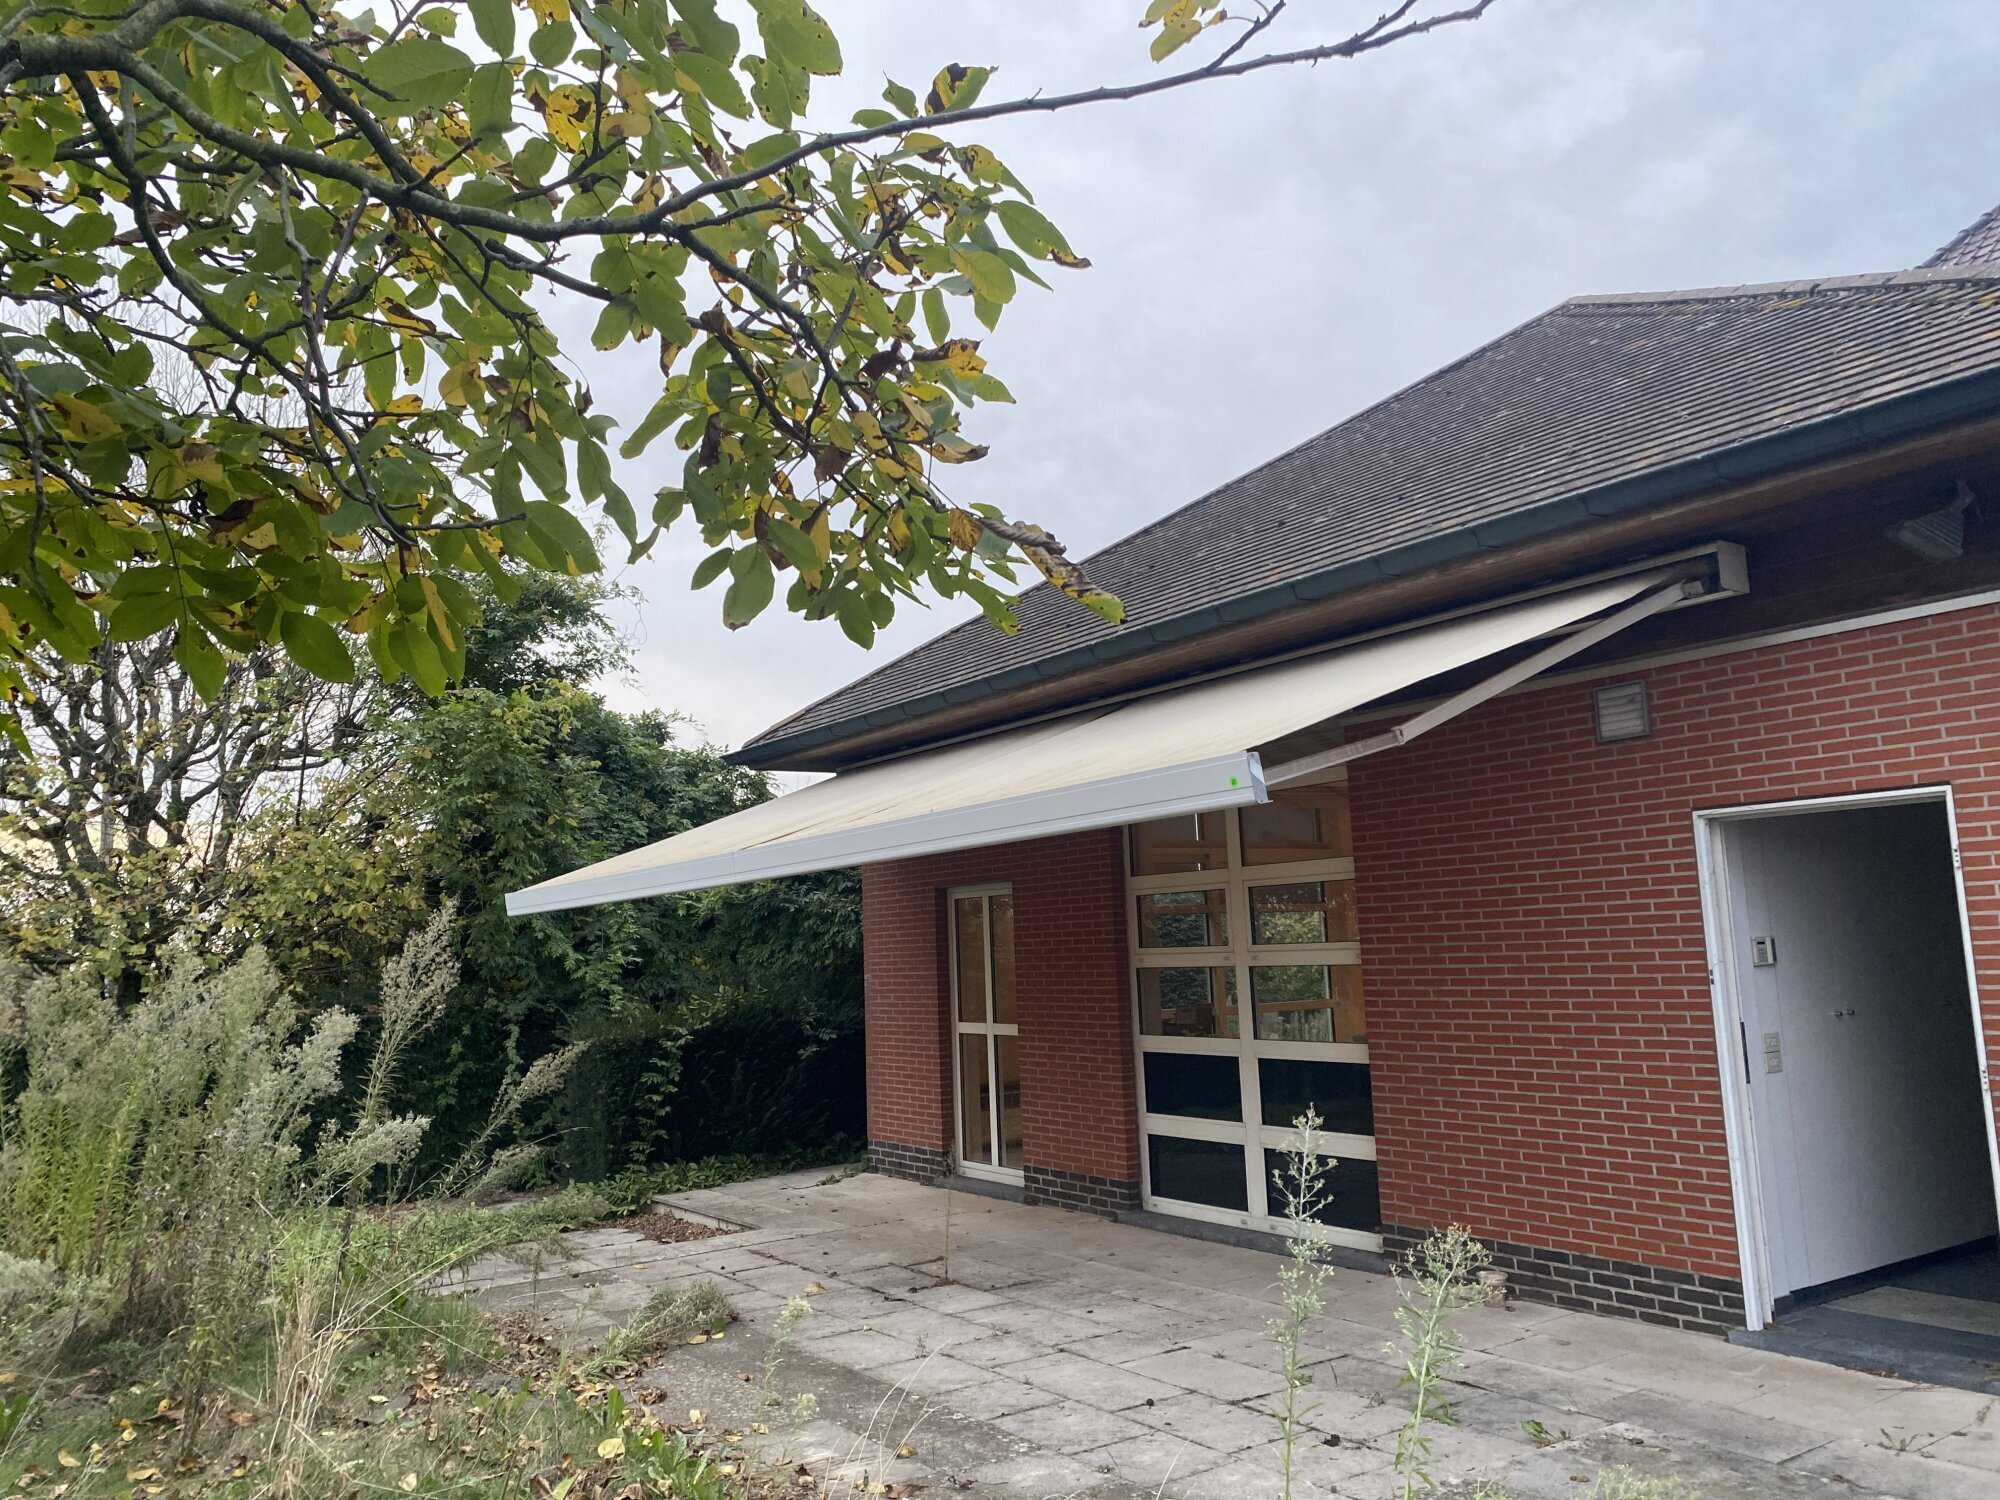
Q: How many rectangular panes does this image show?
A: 14